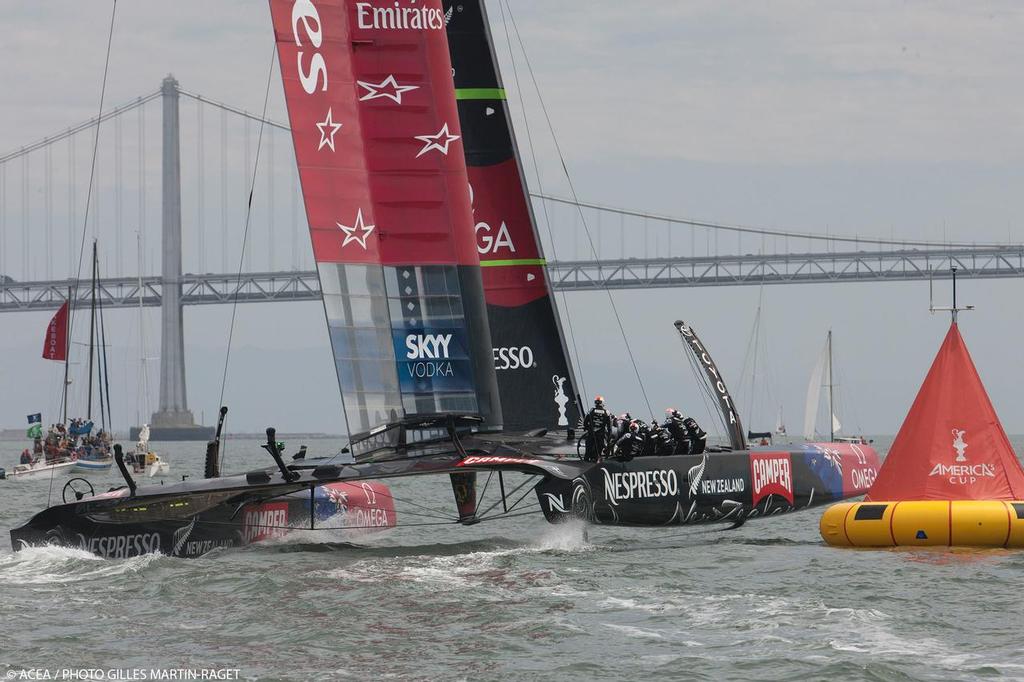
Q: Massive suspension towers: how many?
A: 1